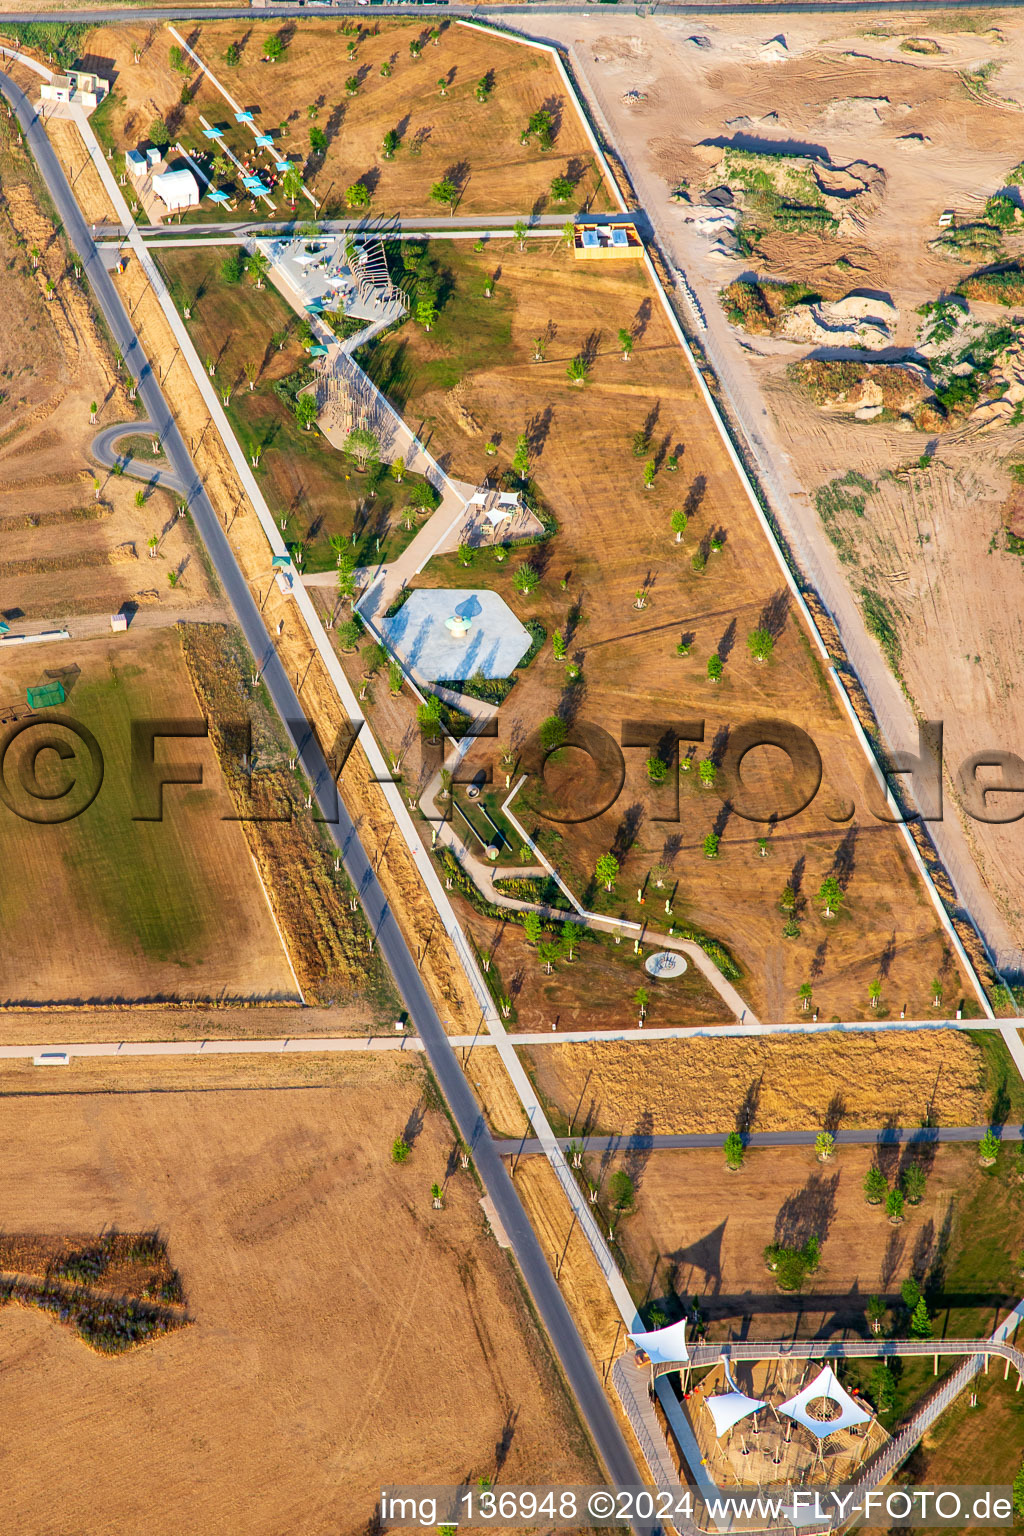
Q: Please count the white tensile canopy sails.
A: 7